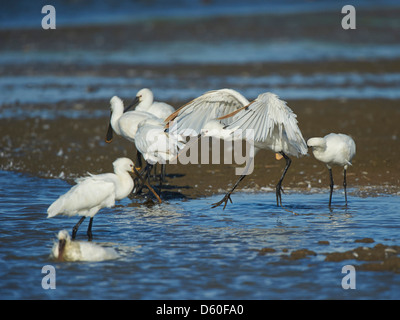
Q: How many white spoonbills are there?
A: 7